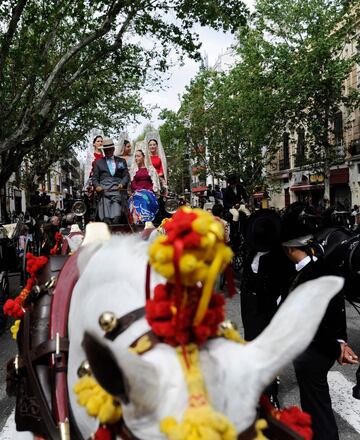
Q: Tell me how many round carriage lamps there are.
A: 2